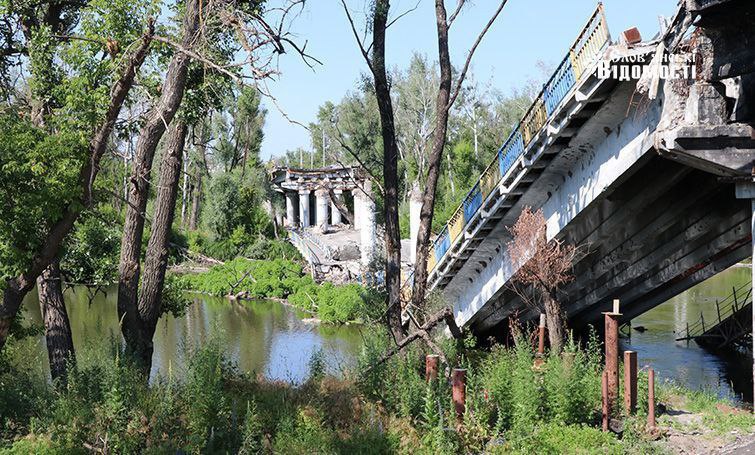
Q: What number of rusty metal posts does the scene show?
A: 7